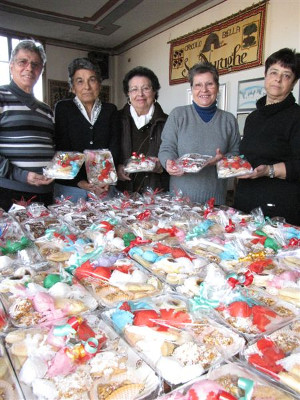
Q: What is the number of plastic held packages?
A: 5